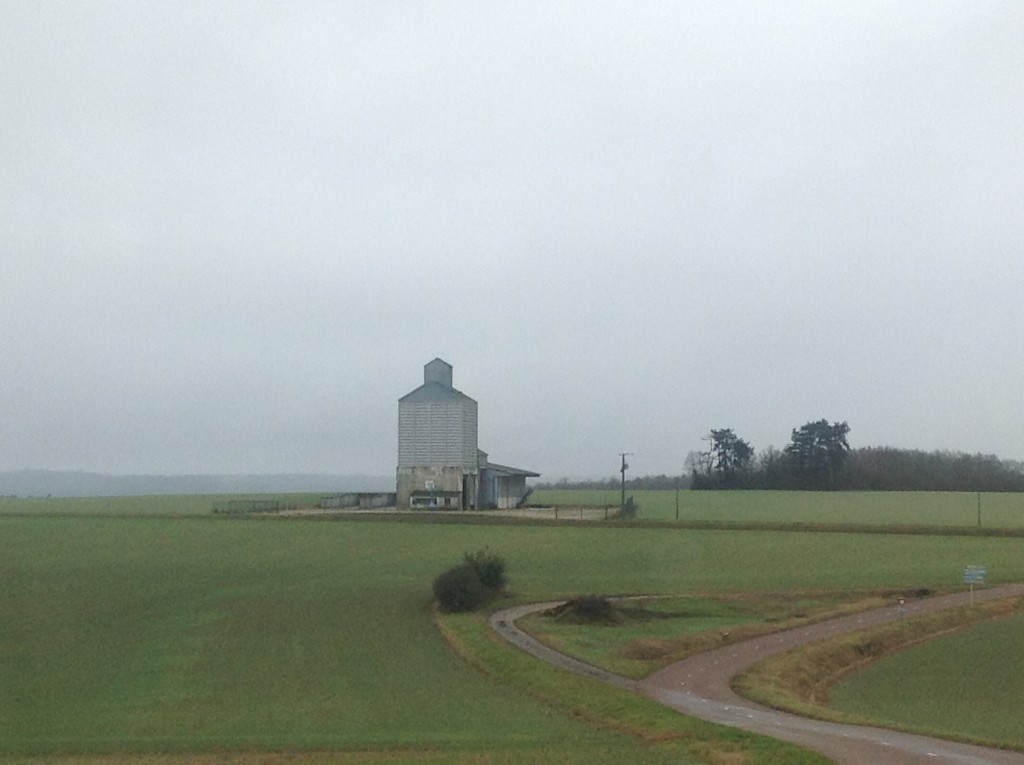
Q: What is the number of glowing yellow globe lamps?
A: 0